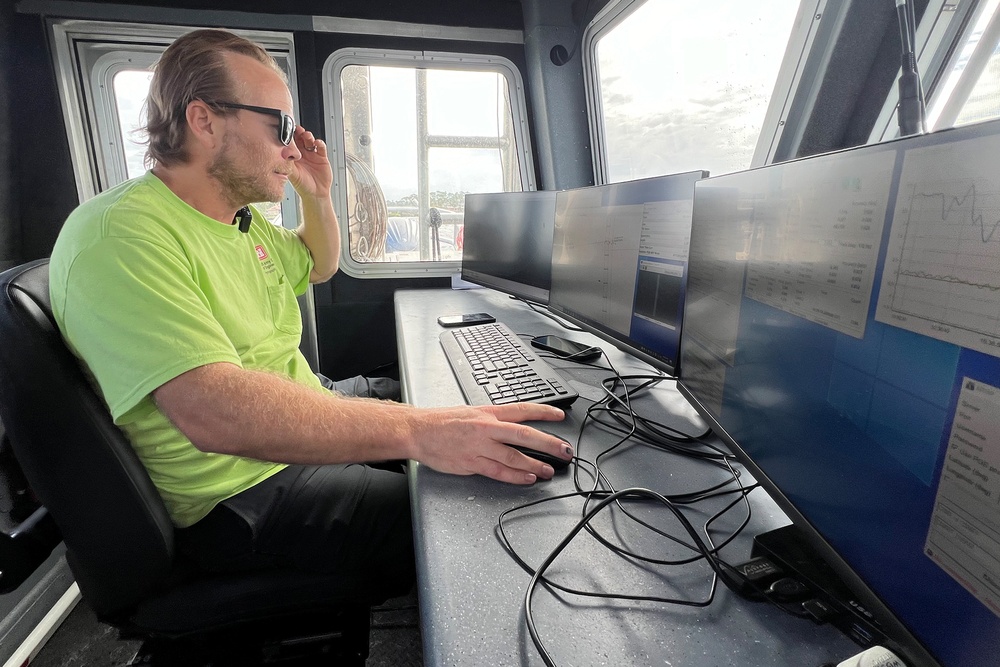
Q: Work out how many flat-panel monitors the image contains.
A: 3